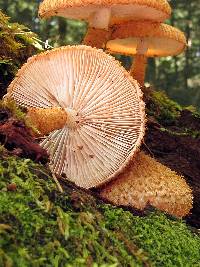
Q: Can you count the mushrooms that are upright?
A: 2